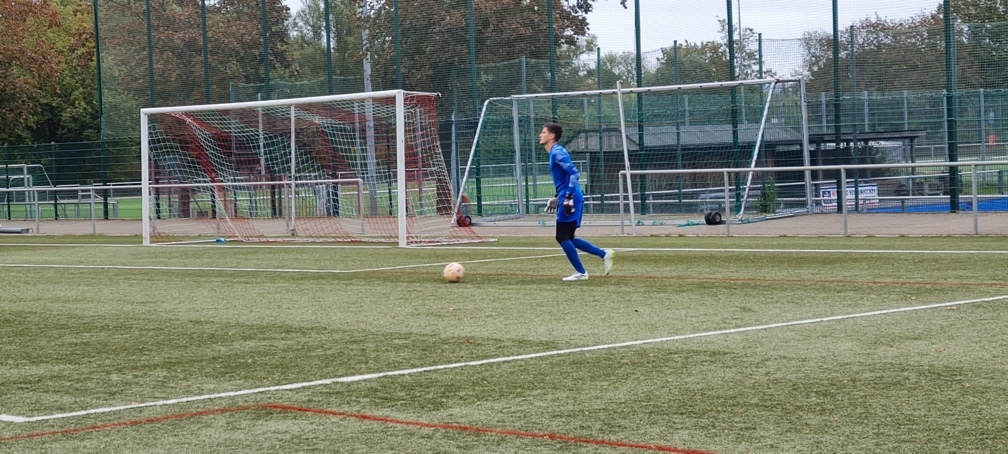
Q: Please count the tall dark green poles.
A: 12